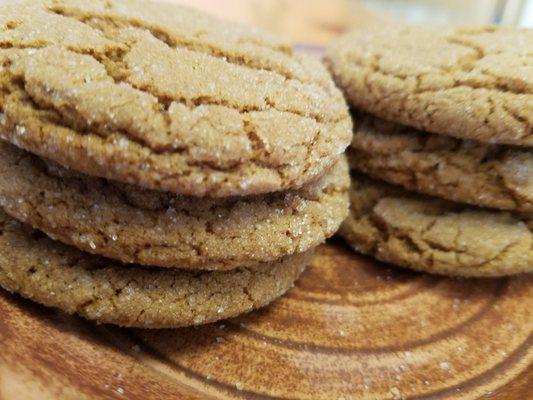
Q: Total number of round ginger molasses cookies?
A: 6